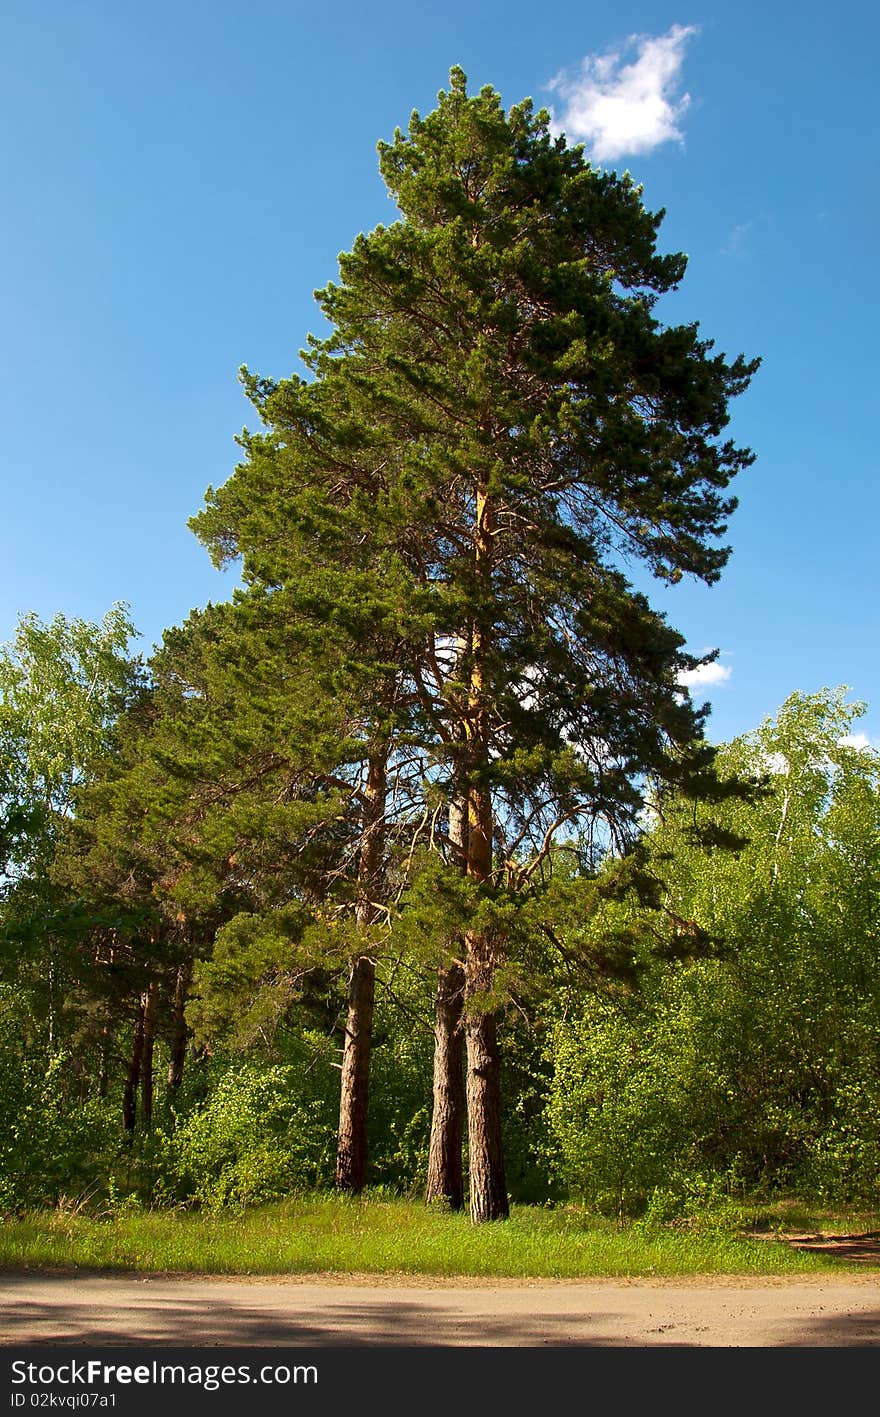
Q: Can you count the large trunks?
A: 3